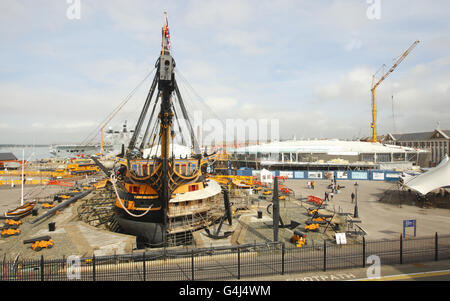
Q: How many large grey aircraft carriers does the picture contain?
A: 1